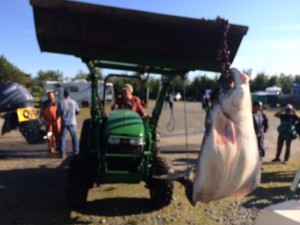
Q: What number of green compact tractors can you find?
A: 1